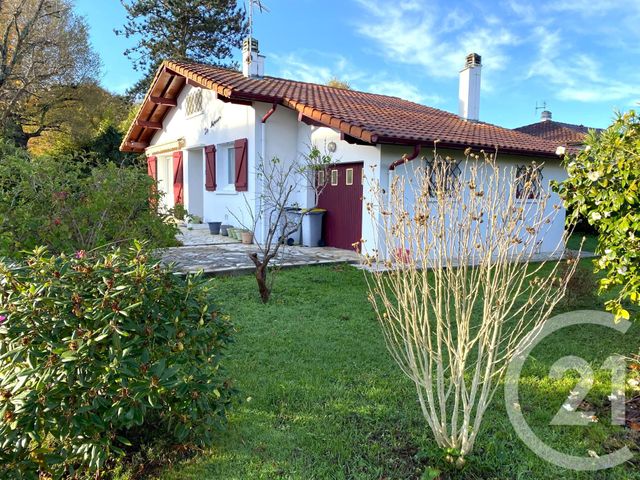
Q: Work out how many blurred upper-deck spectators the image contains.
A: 0